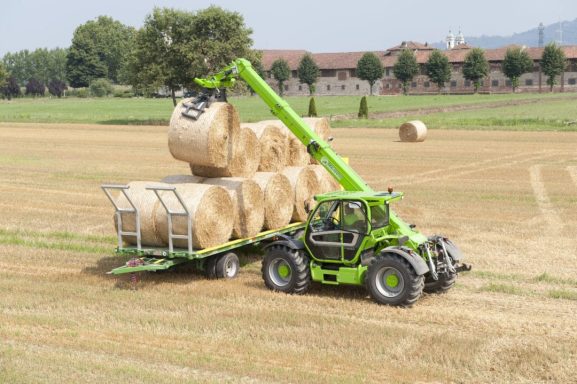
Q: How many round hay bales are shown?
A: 13